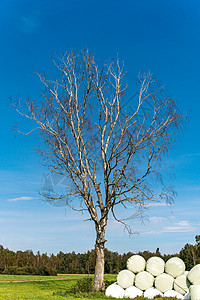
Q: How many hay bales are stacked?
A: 13